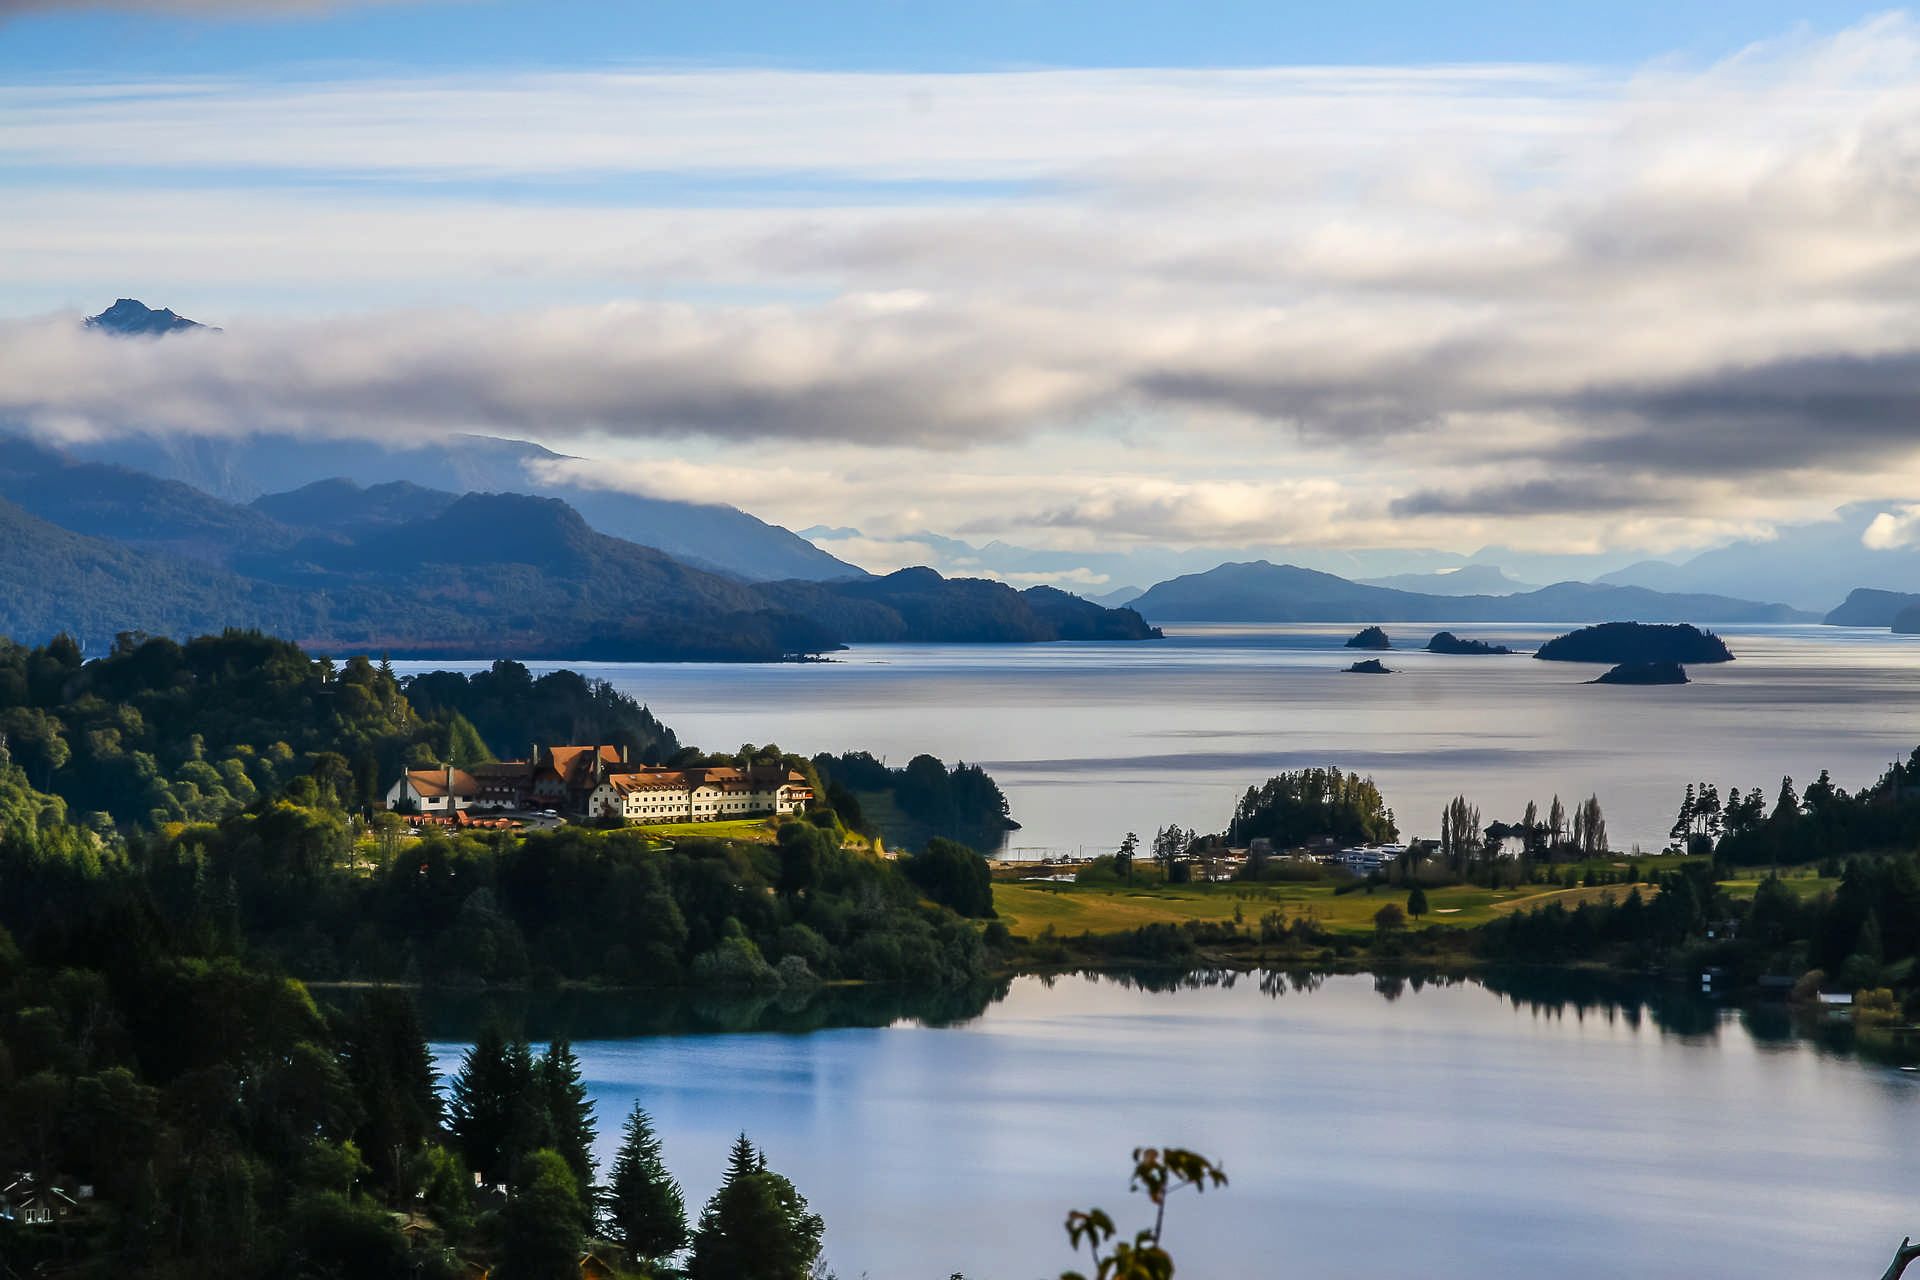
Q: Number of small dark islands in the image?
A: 5